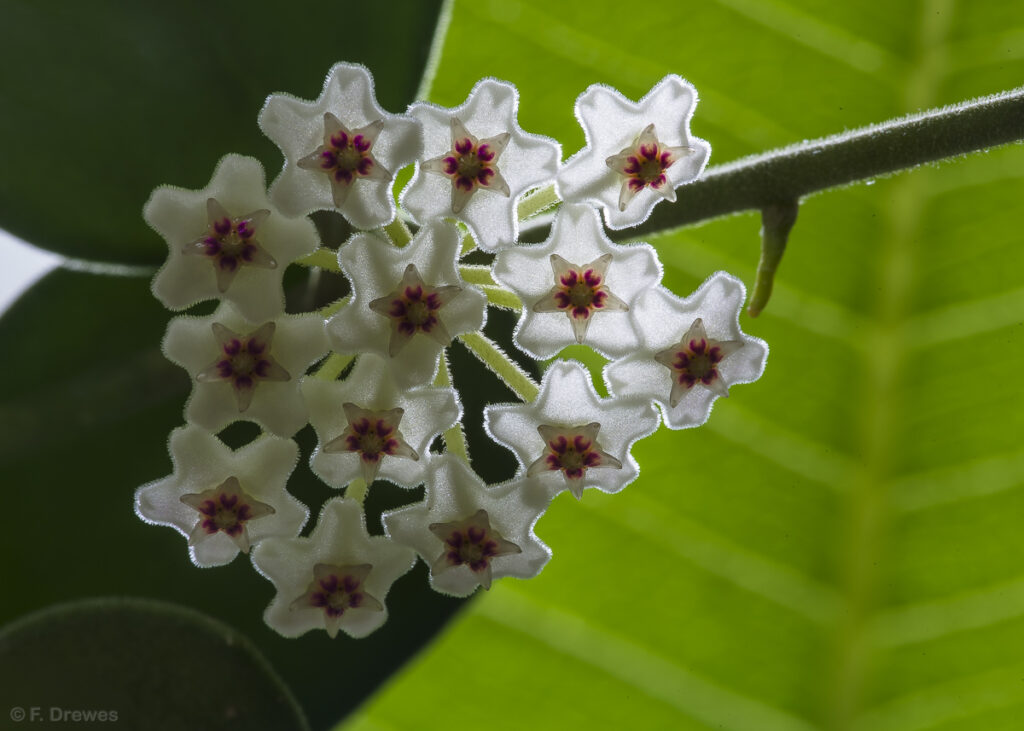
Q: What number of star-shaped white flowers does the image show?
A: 13